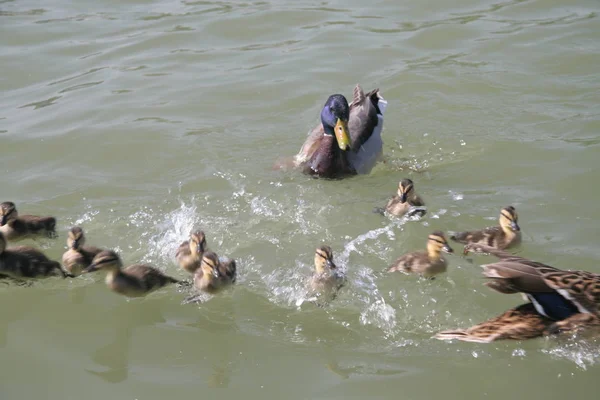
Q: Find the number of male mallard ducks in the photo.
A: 1